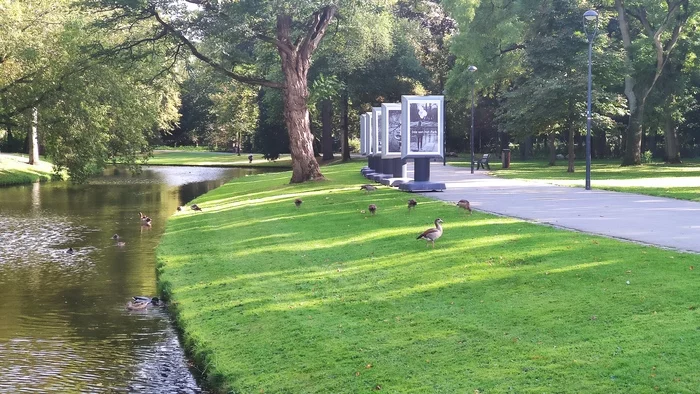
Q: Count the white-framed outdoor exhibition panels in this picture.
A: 5